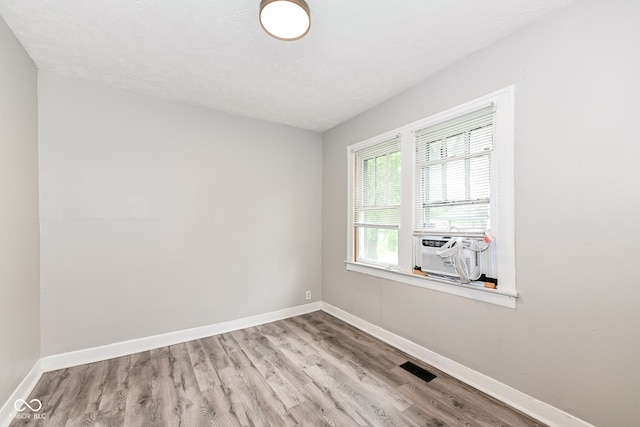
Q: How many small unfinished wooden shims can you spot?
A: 2